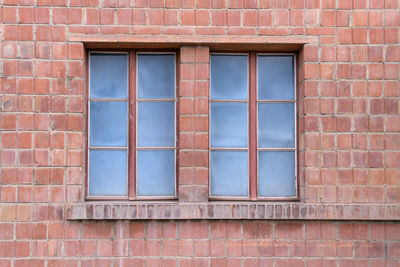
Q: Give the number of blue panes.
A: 12